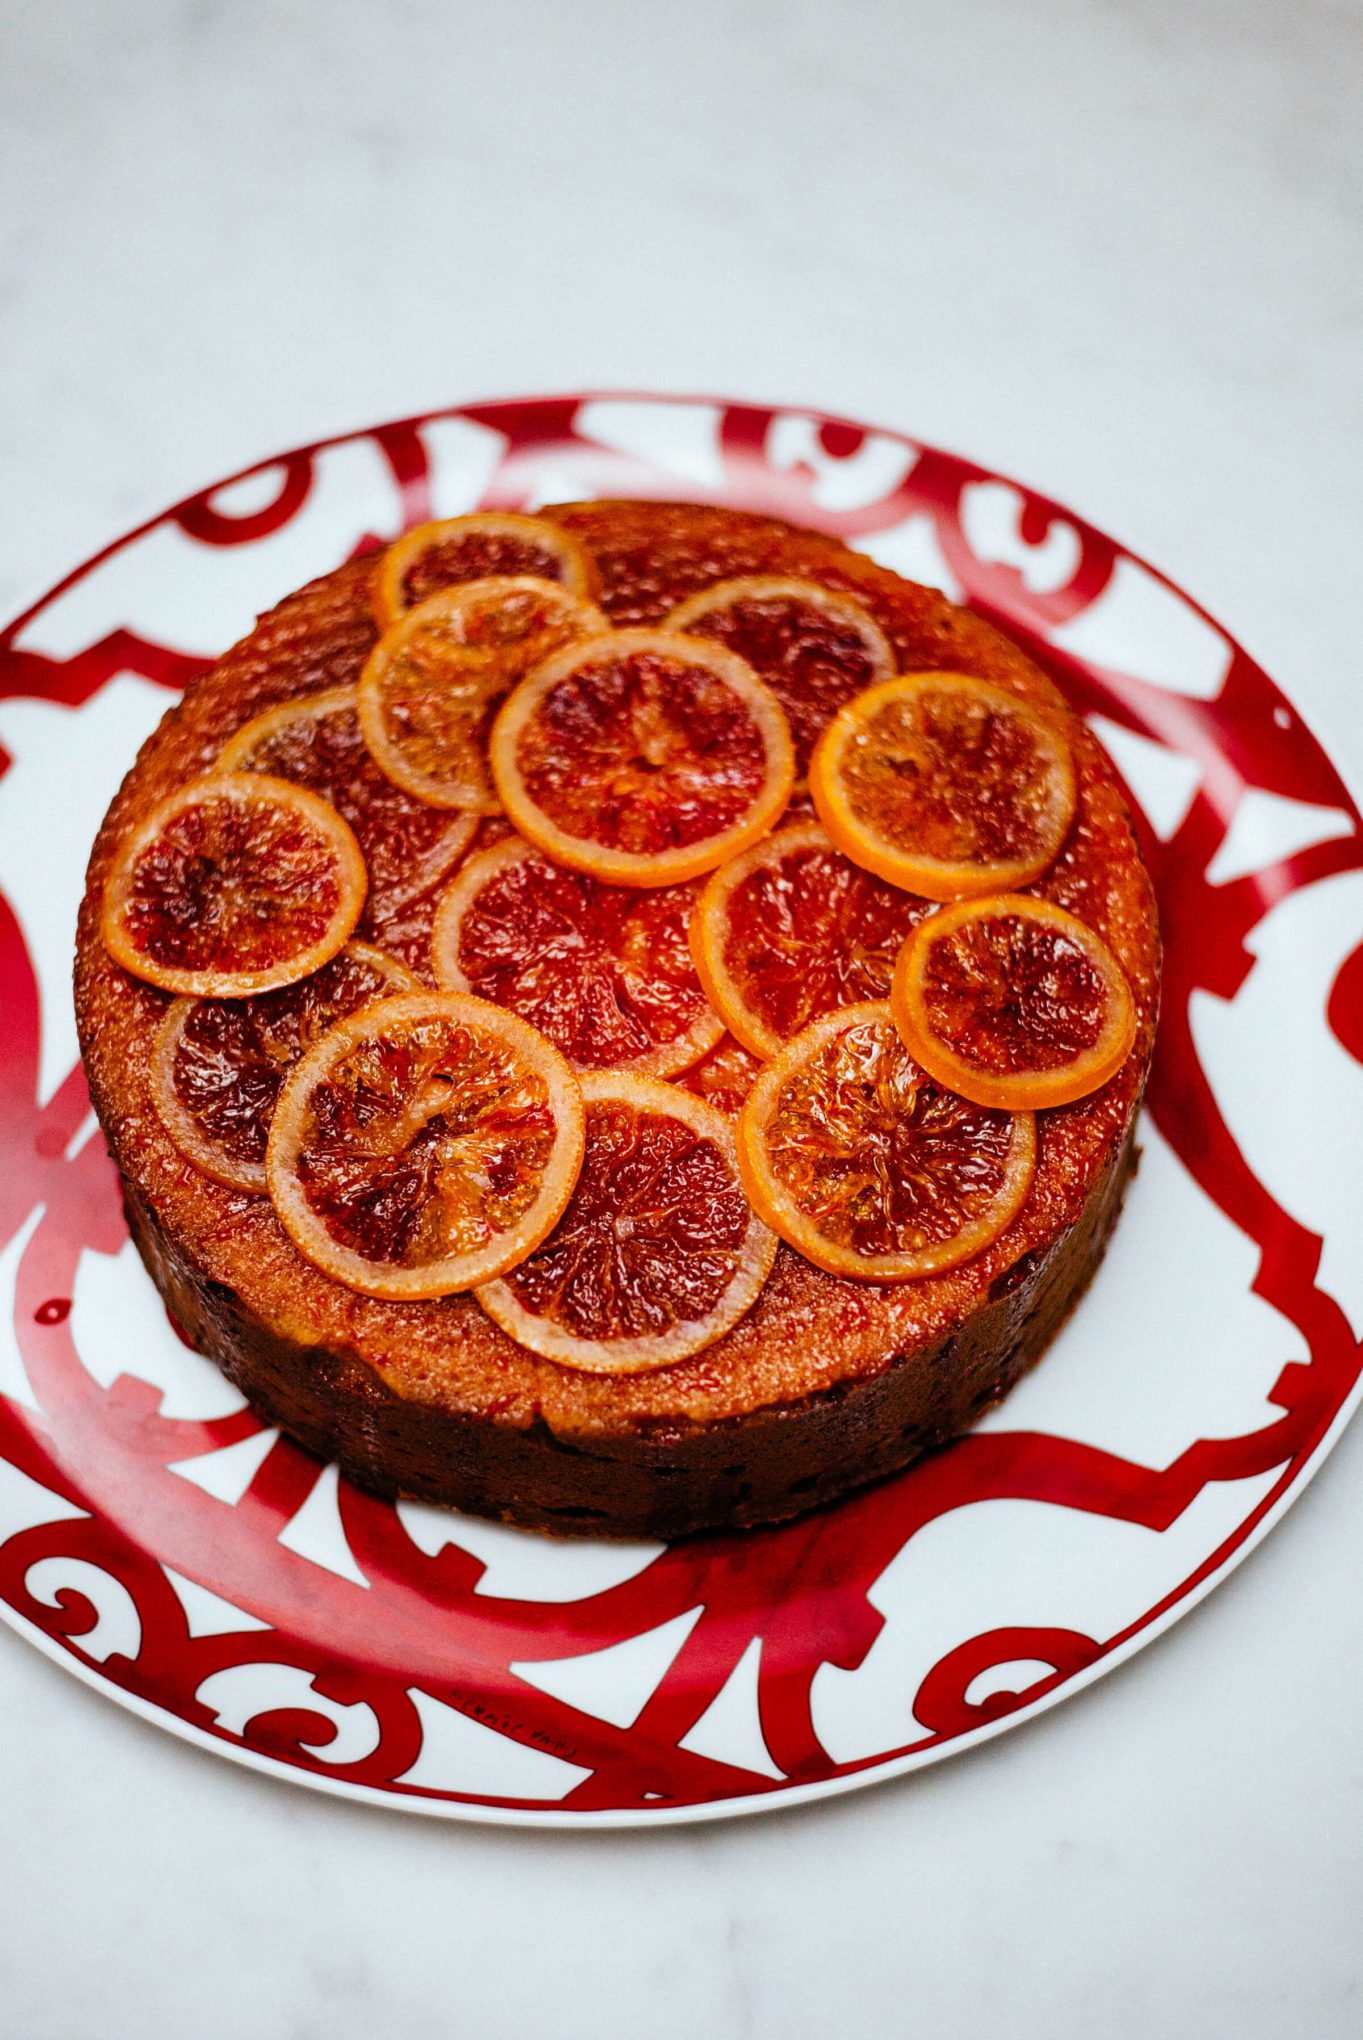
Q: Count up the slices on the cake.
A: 14